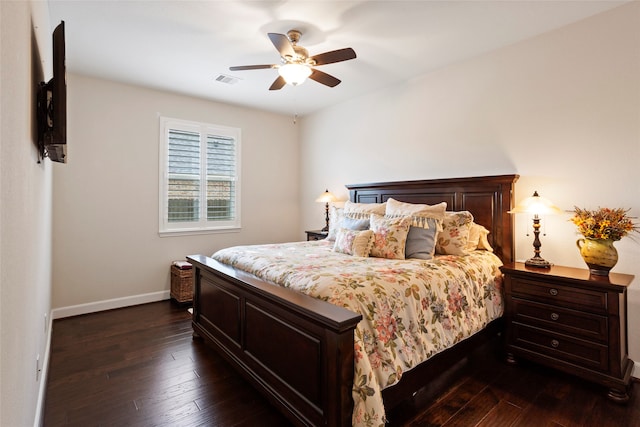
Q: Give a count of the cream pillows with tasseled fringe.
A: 2